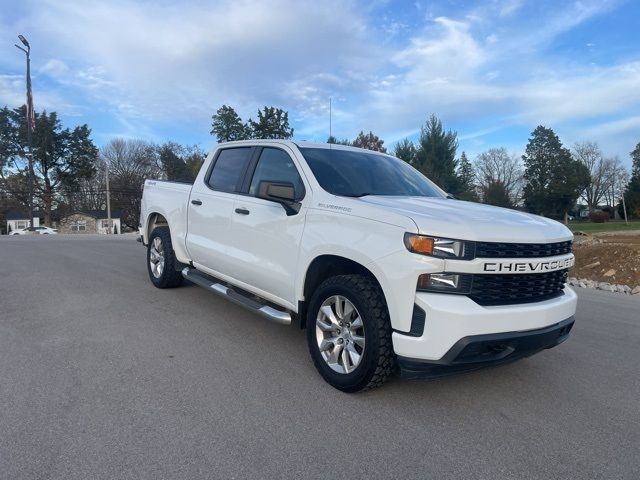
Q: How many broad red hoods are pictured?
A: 0